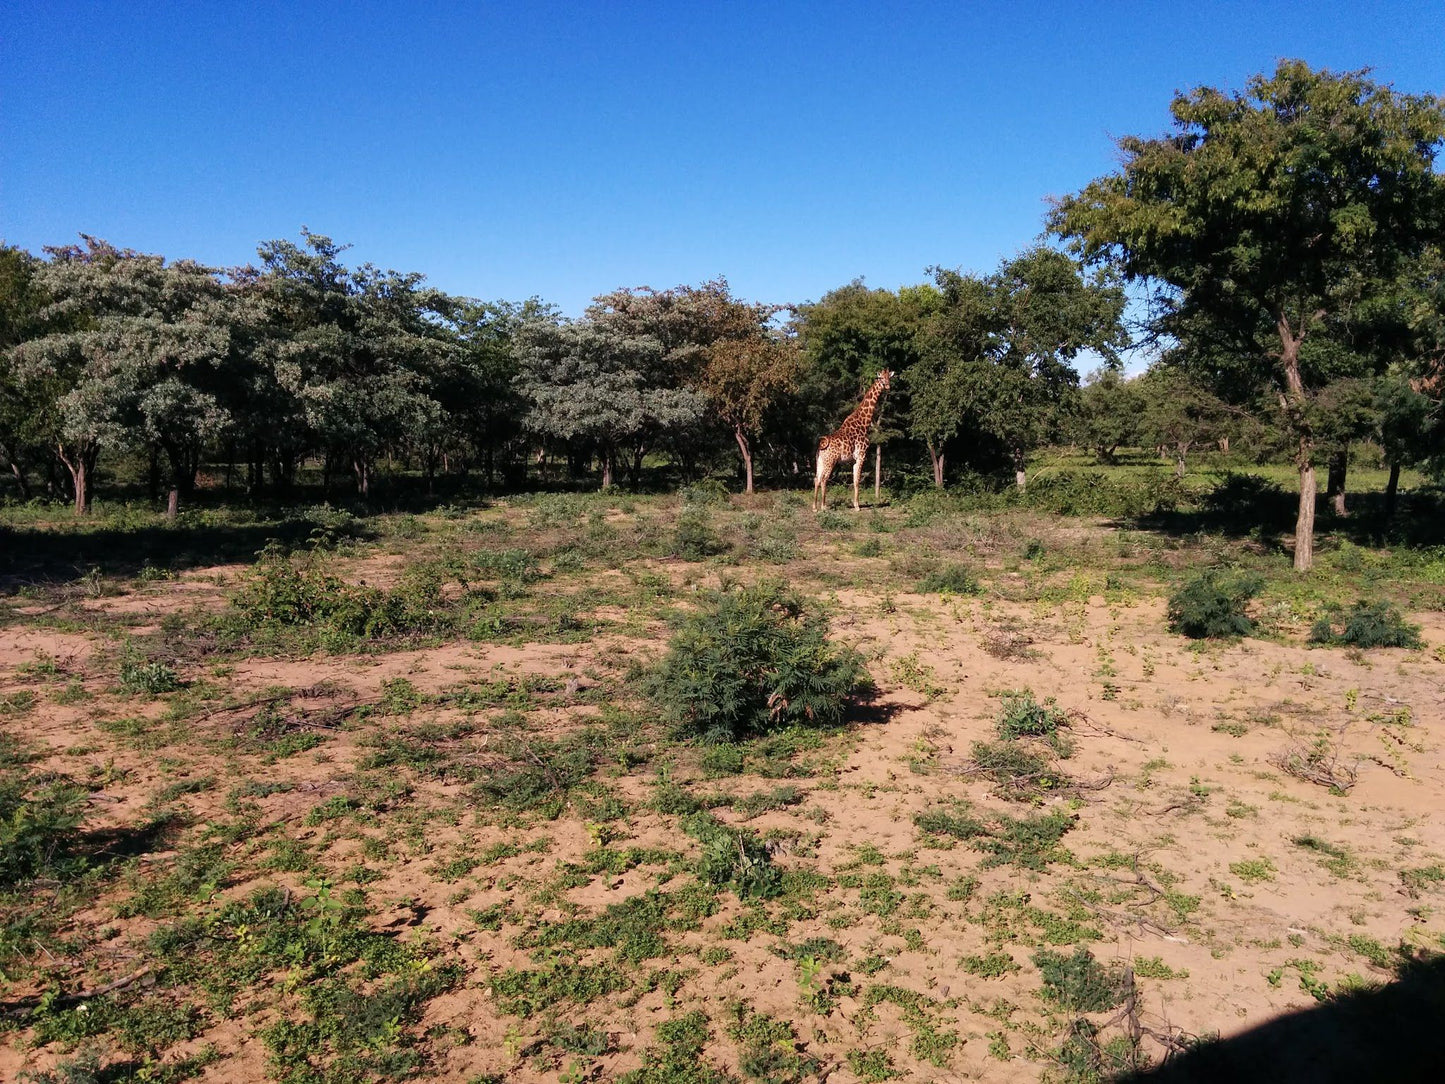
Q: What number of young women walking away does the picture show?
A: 0